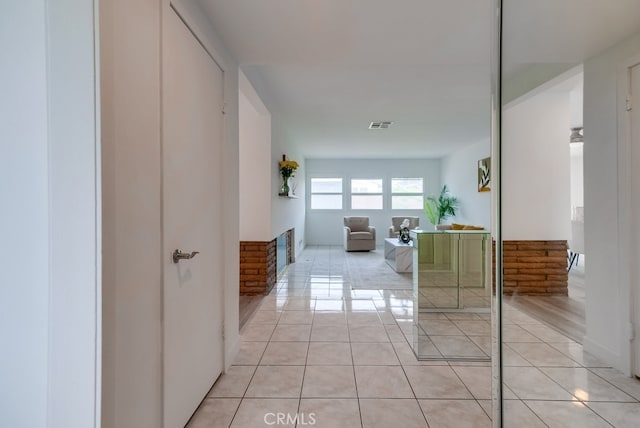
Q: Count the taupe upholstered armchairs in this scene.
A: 2